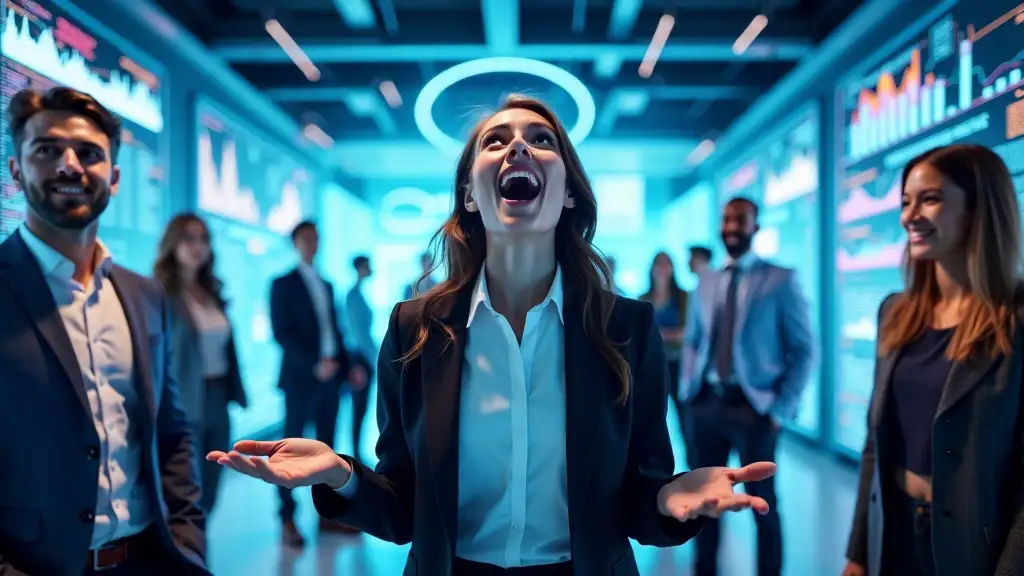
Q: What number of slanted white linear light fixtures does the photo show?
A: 6